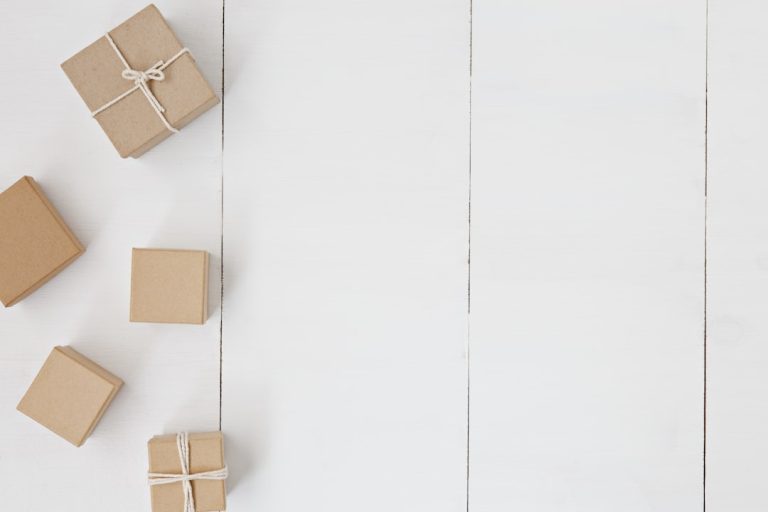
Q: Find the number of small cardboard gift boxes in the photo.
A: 5